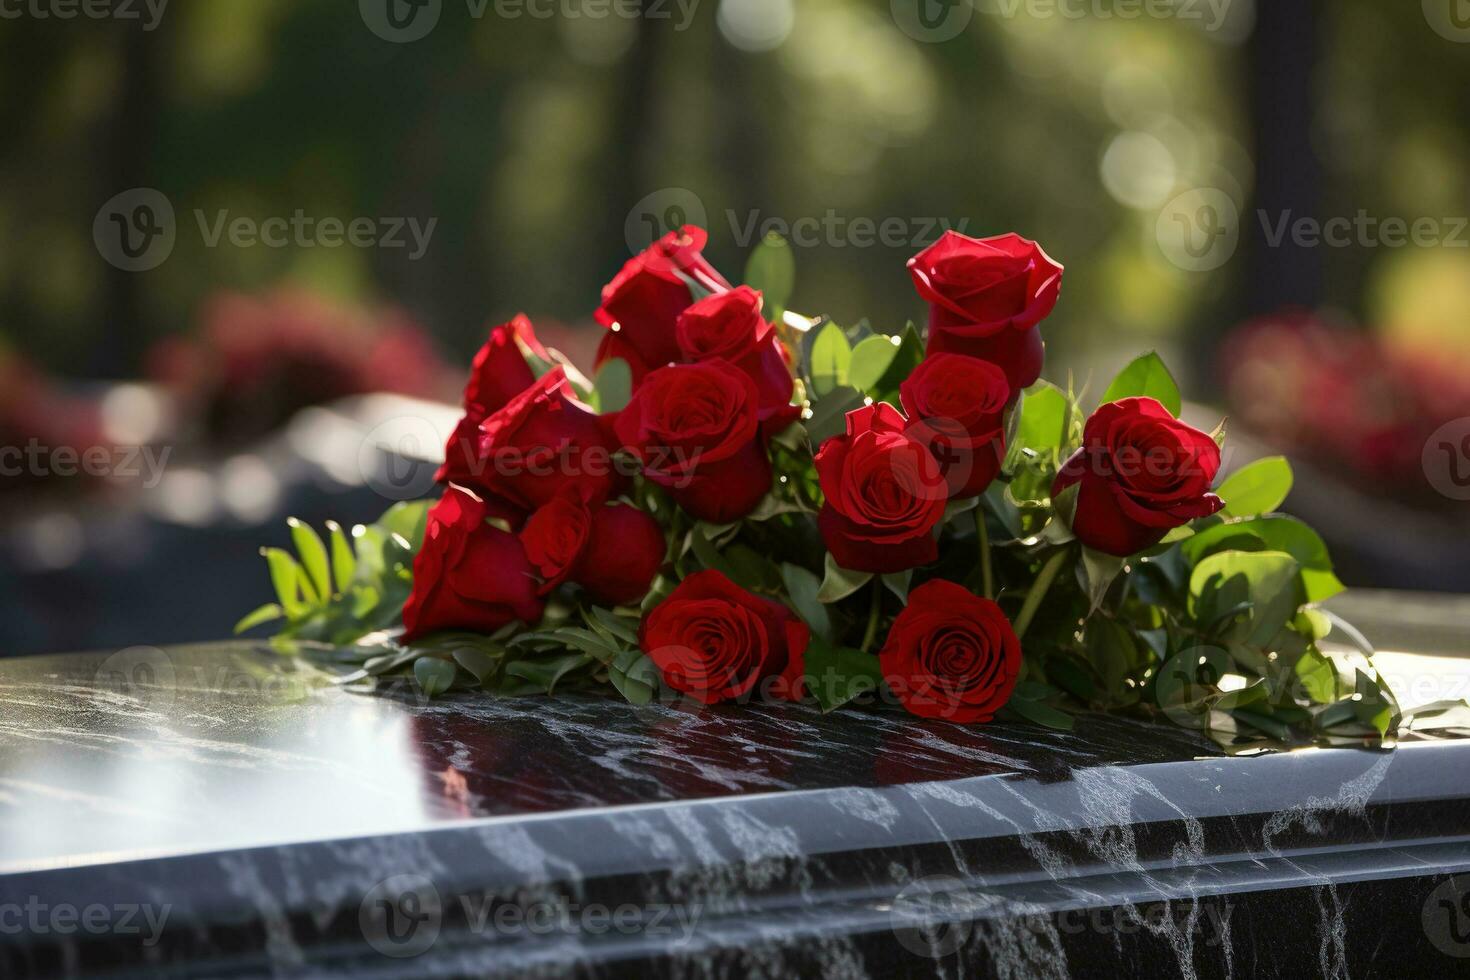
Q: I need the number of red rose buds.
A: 13